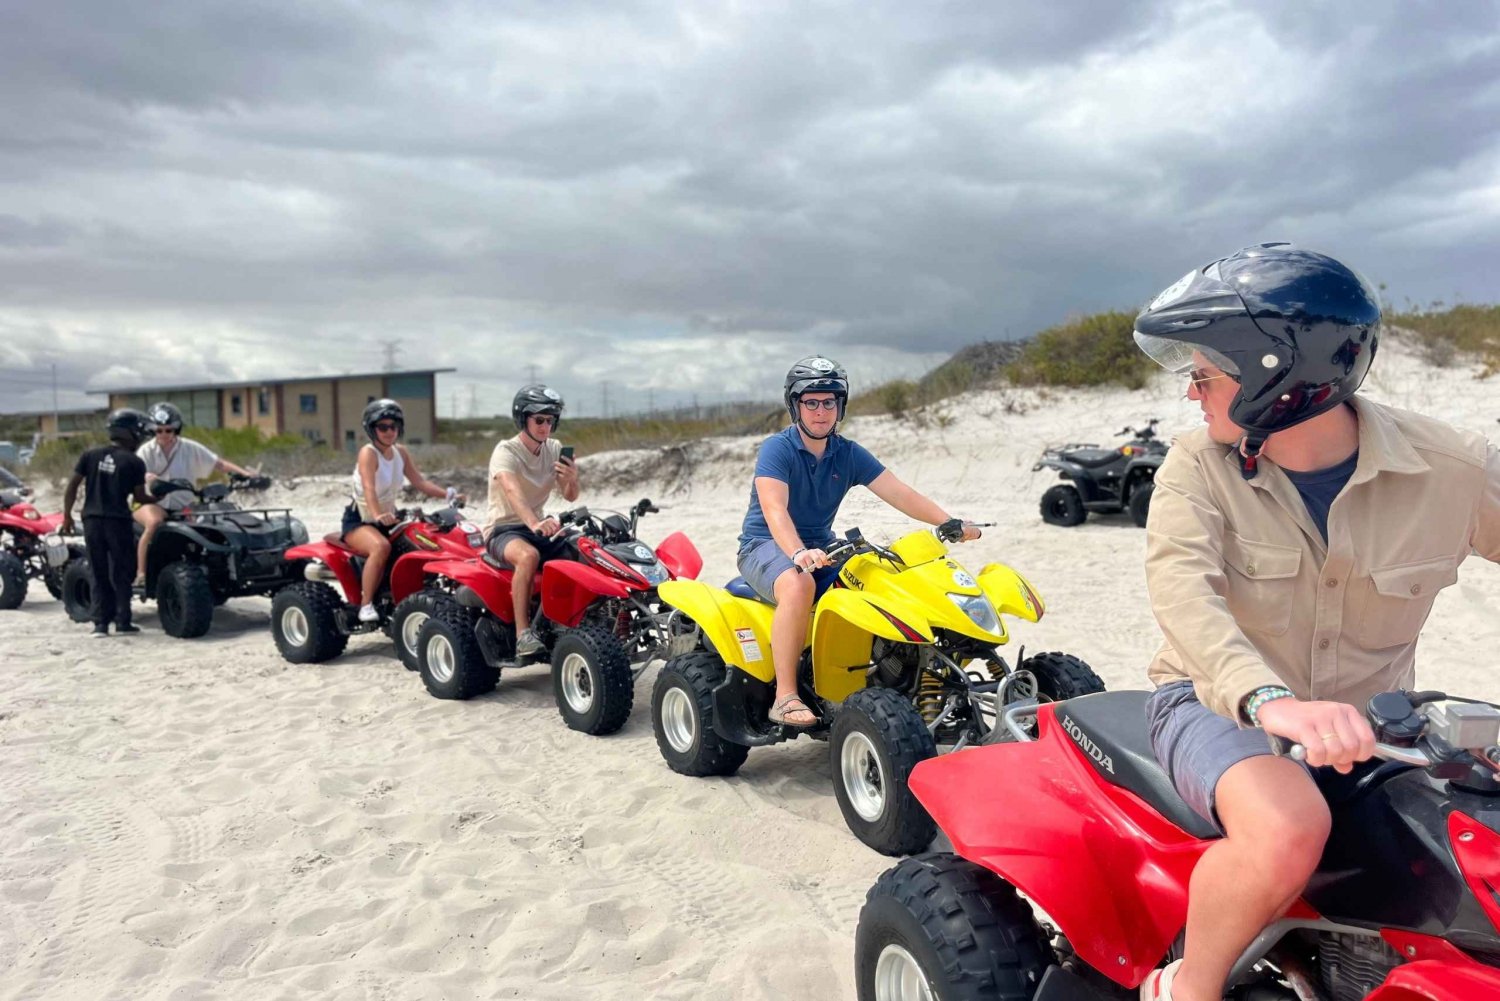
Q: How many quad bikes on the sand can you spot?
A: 7